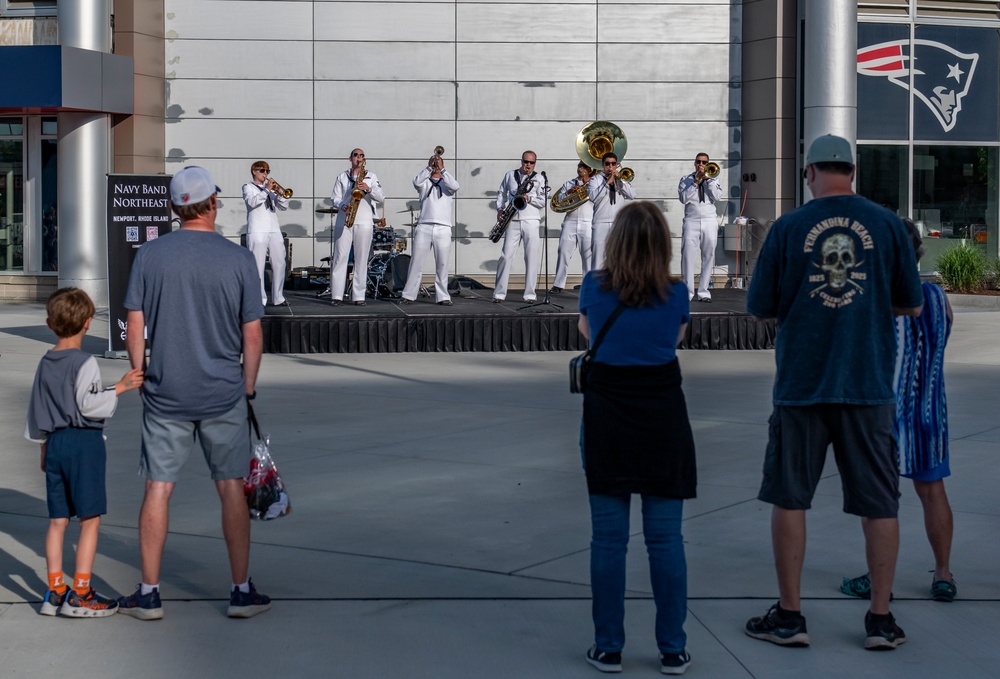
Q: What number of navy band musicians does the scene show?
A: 7